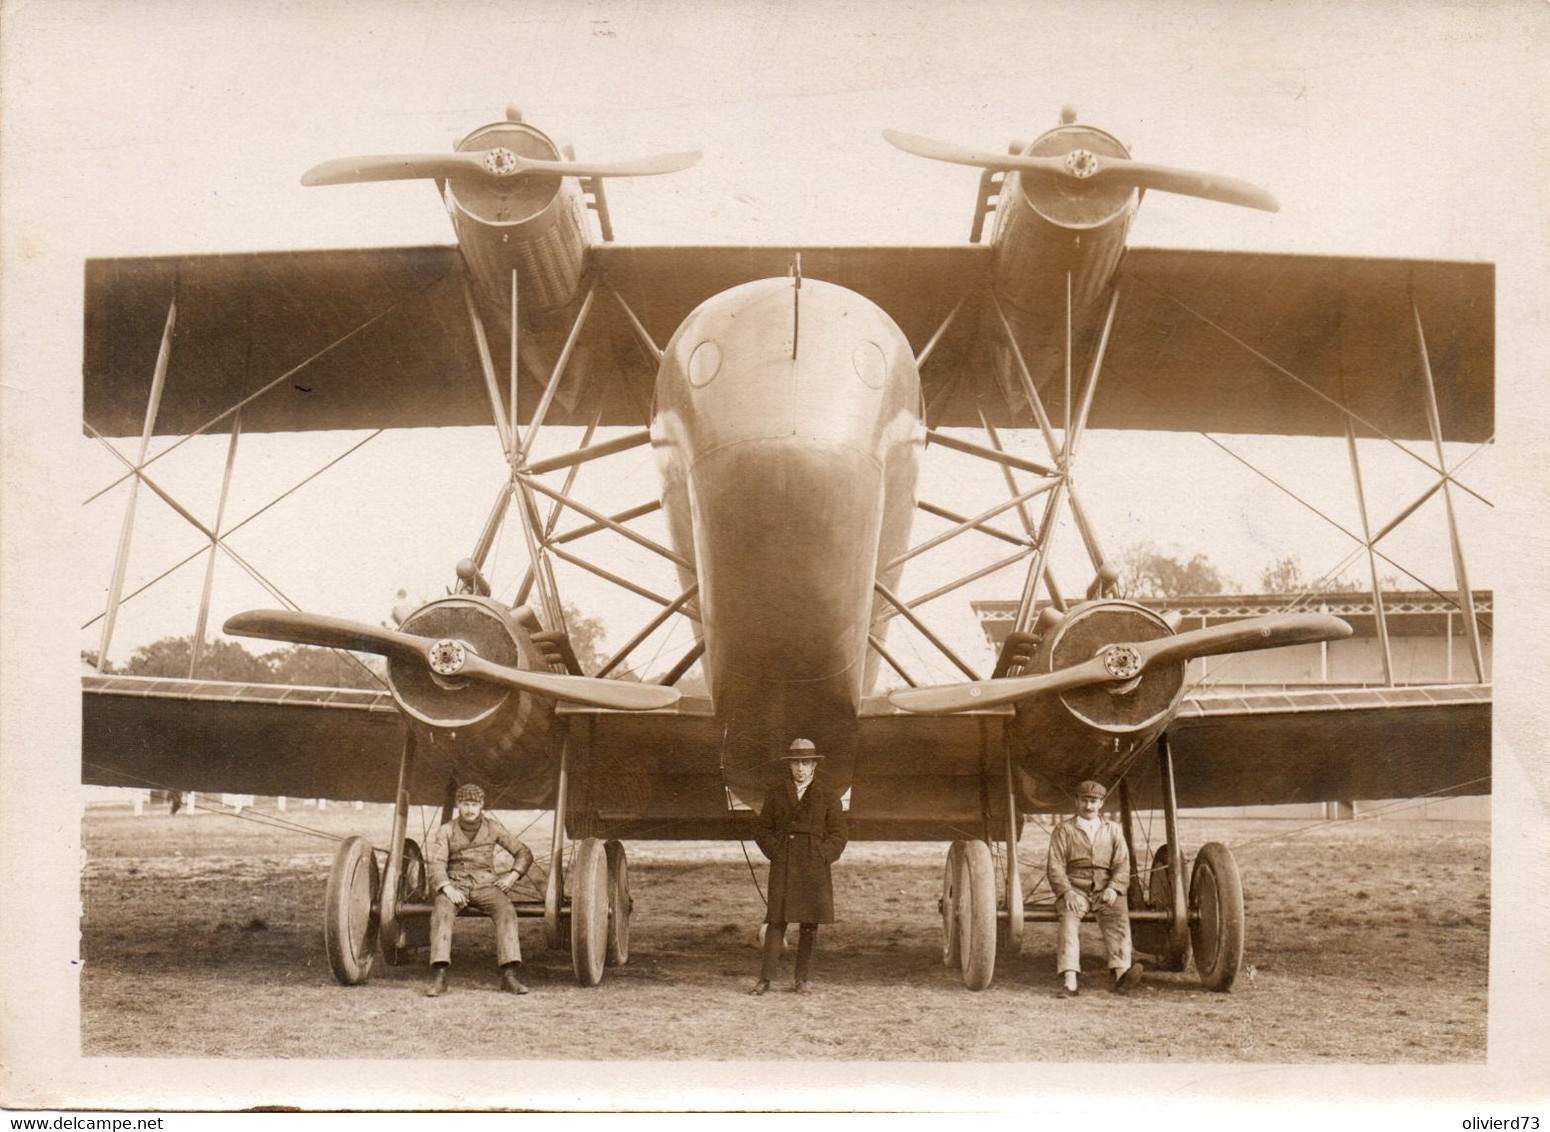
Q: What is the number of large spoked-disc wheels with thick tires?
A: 8